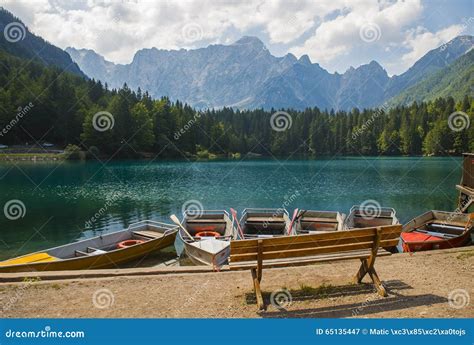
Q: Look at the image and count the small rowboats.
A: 6